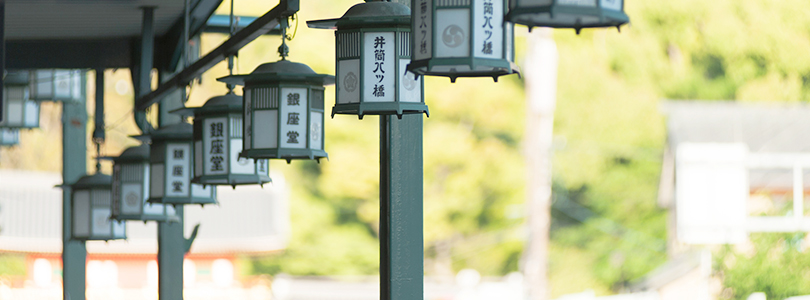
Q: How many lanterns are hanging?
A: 11